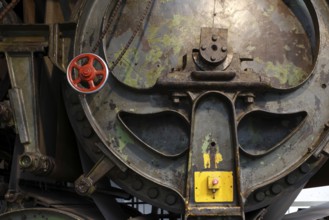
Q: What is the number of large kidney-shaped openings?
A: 2